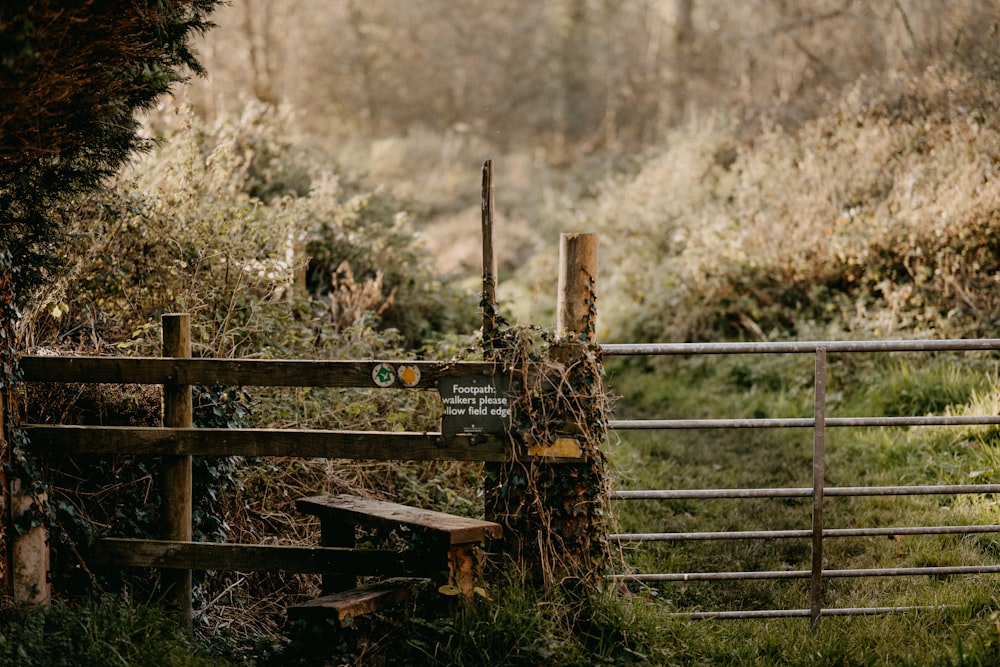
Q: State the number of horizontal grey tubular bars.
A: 6